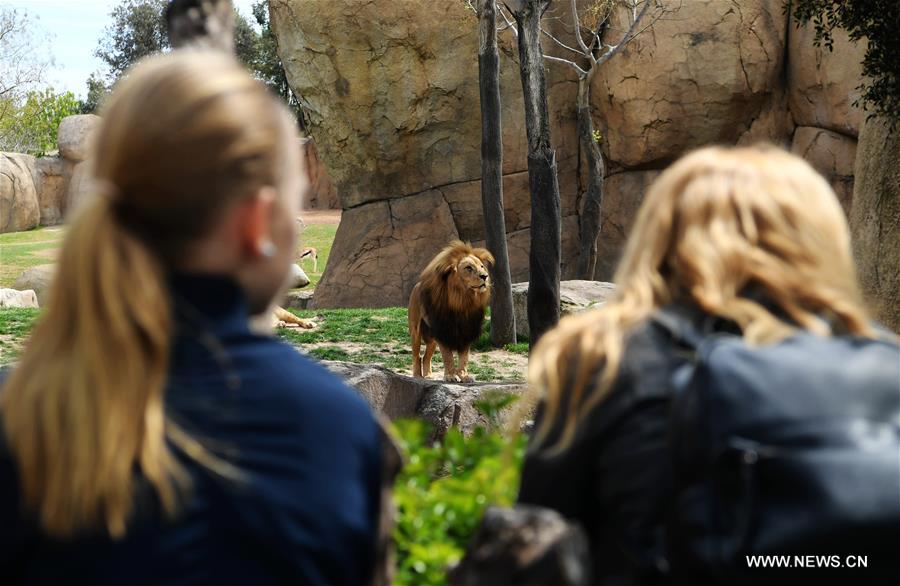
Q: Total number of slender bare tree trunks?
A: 3